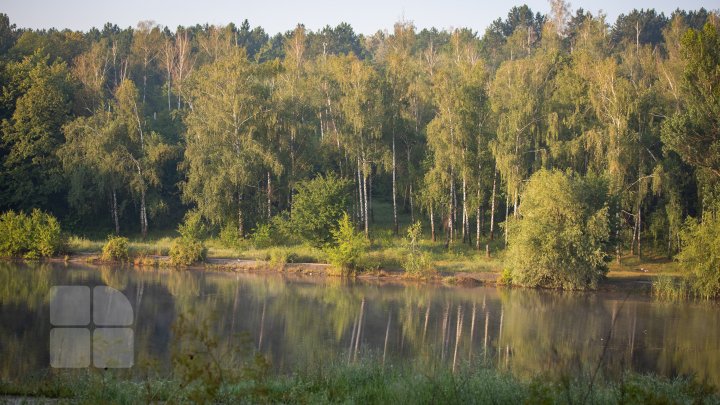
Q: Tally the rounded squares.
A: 3